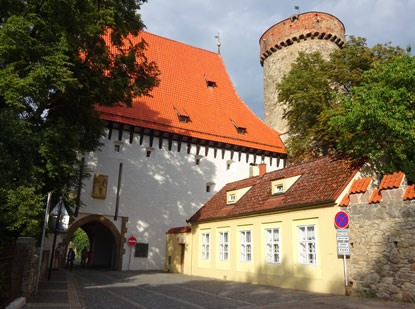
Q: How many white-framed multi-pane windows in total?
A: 5